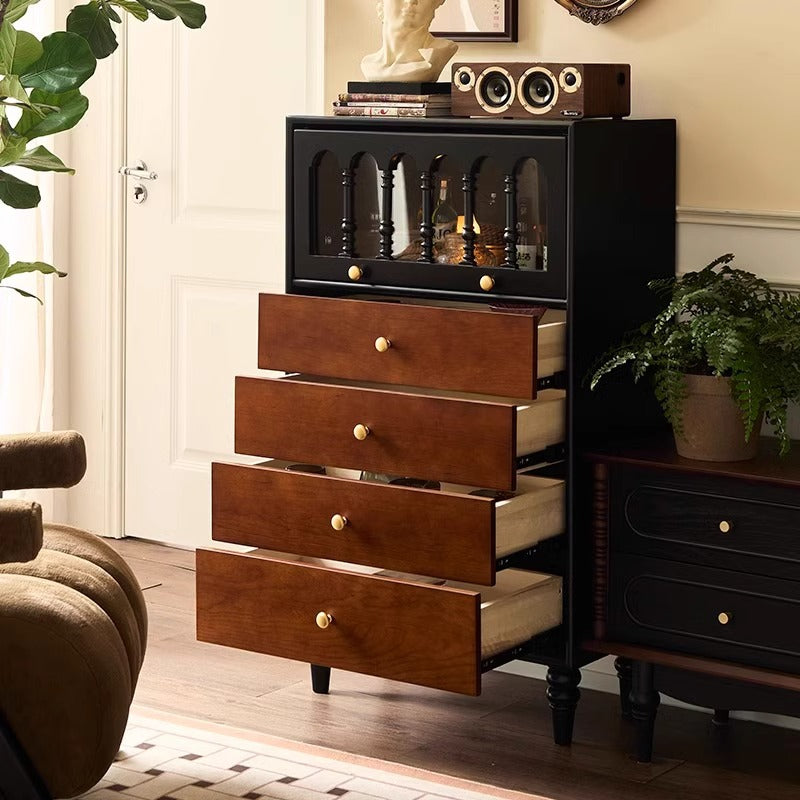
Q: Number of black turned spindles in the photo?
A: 5